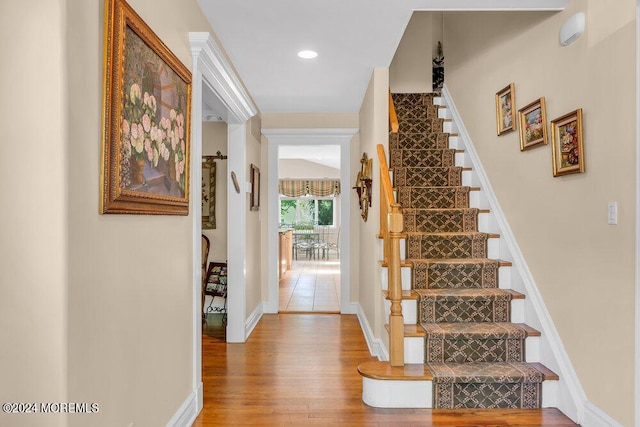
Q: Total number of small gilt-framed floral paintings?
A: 3